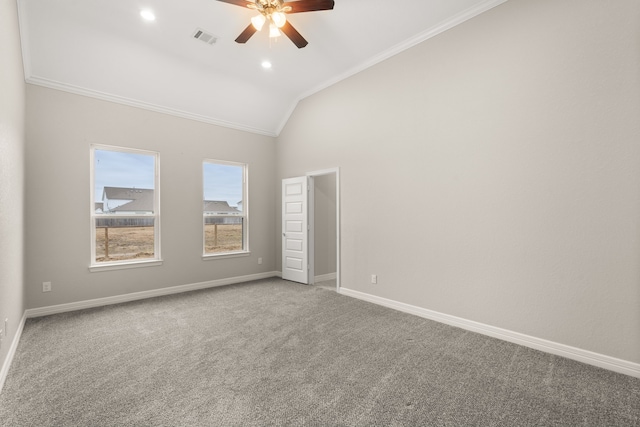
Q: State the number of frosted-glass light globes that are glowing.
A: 3